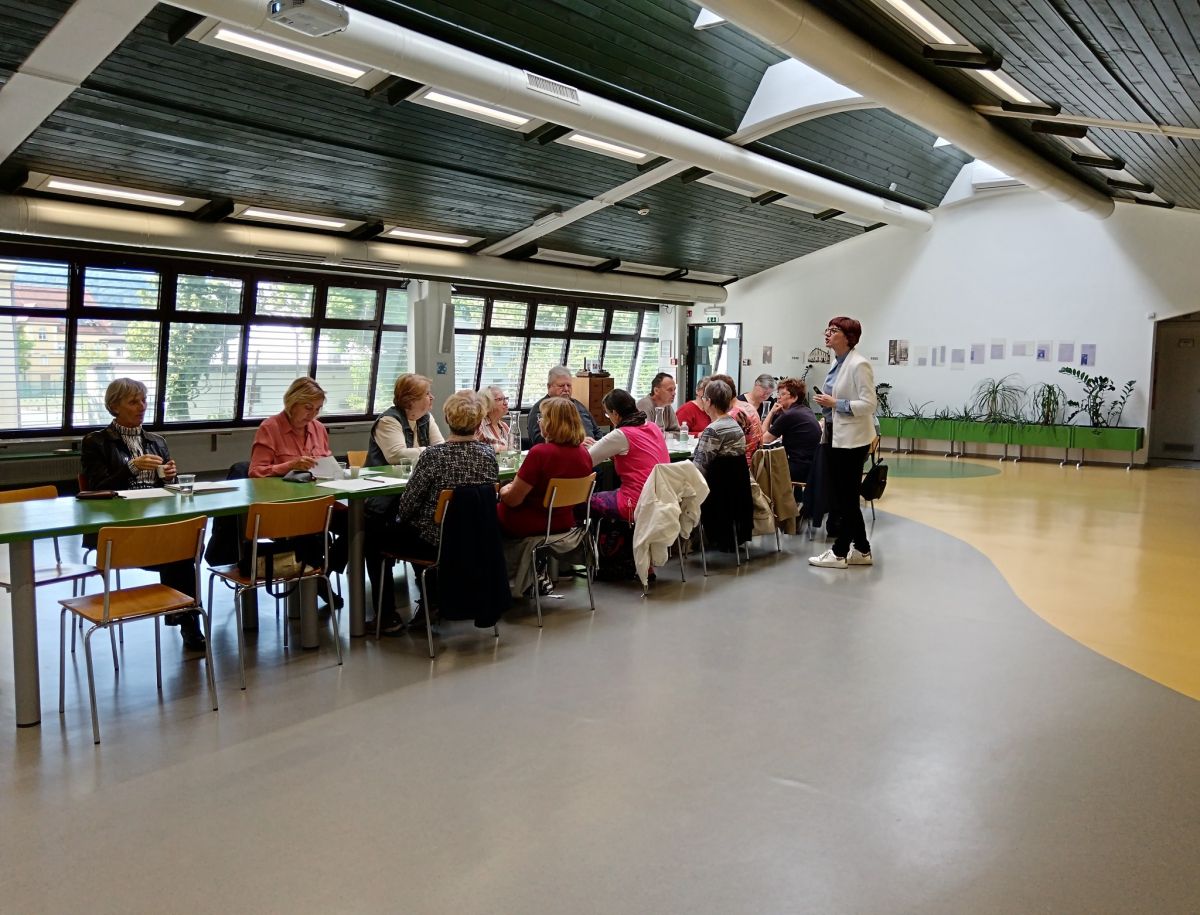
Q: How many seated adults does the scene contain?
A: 14